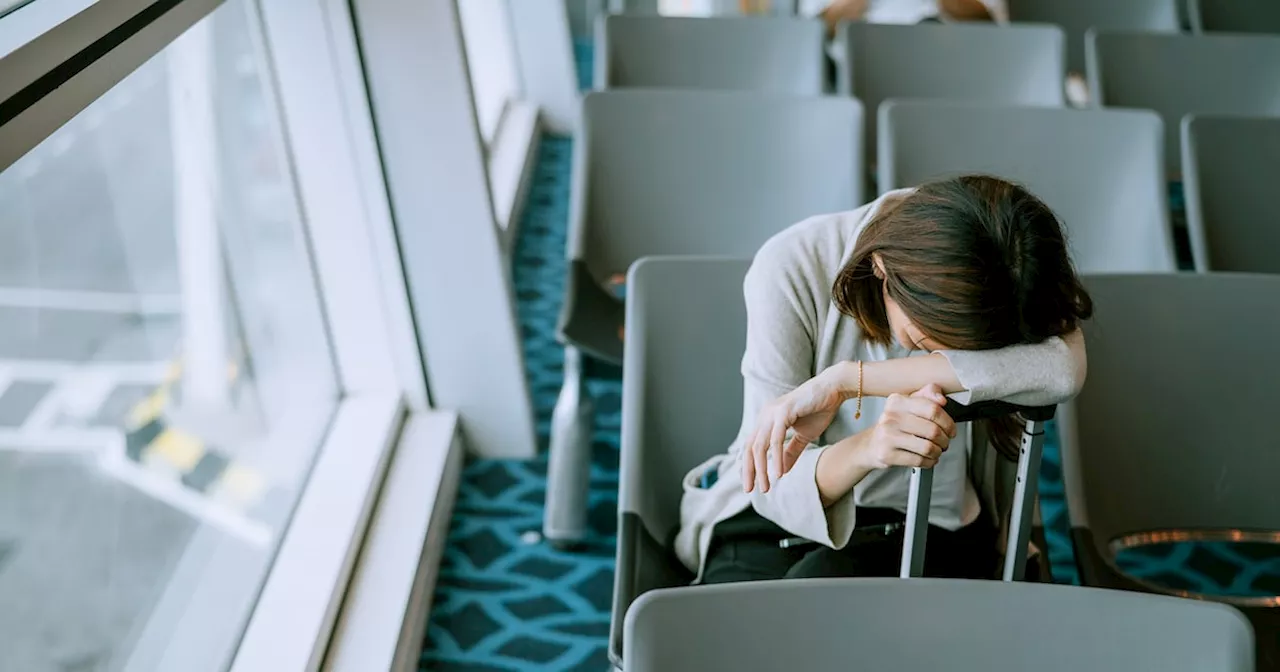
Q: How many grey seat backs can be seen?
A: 11